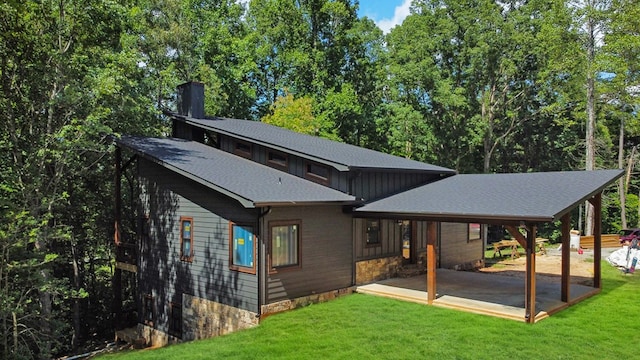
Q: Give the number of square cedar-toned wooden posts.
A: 4